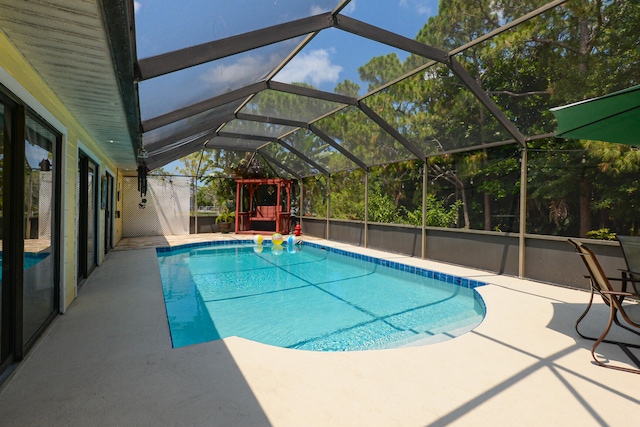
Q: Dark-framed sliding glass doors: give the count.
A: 3